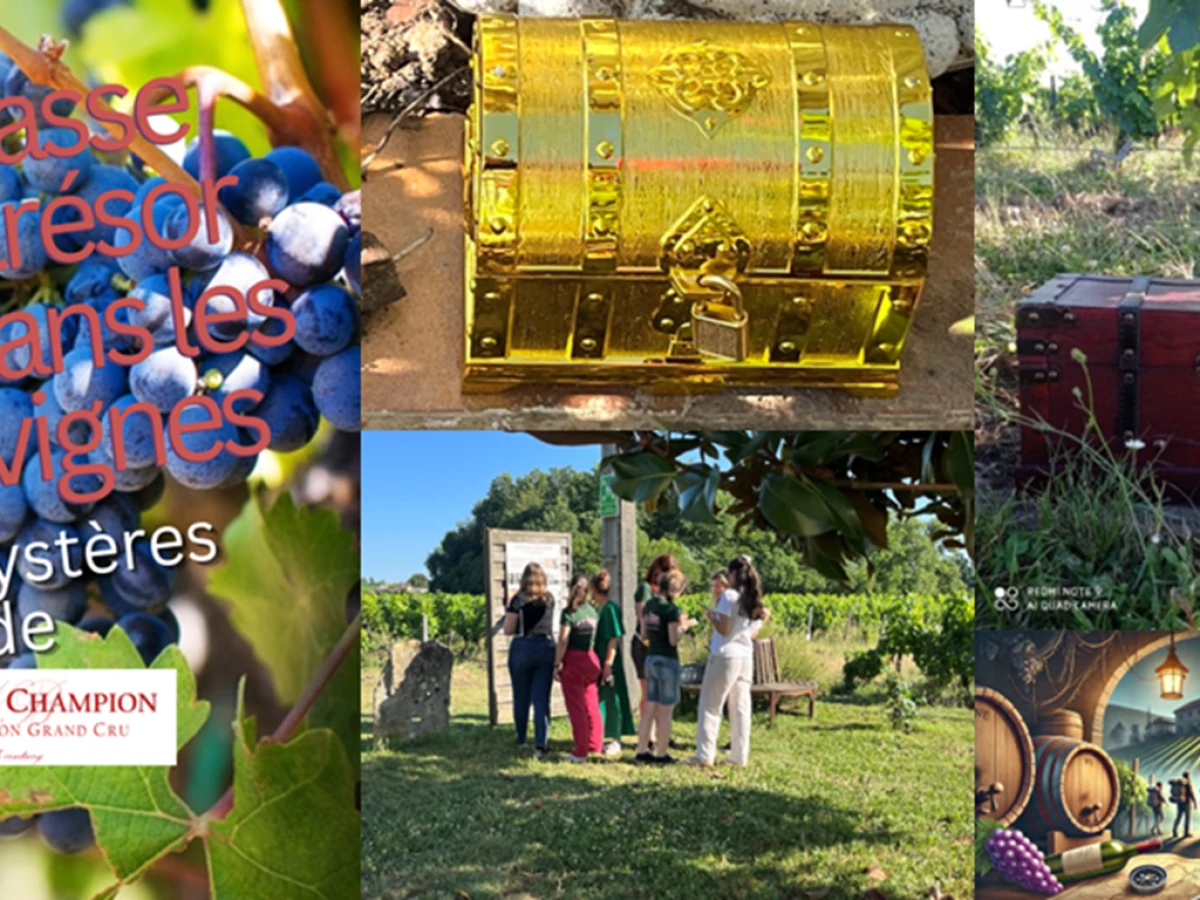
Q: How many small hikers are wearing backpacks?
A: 2